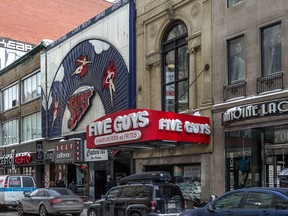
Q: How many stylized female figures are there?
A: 3